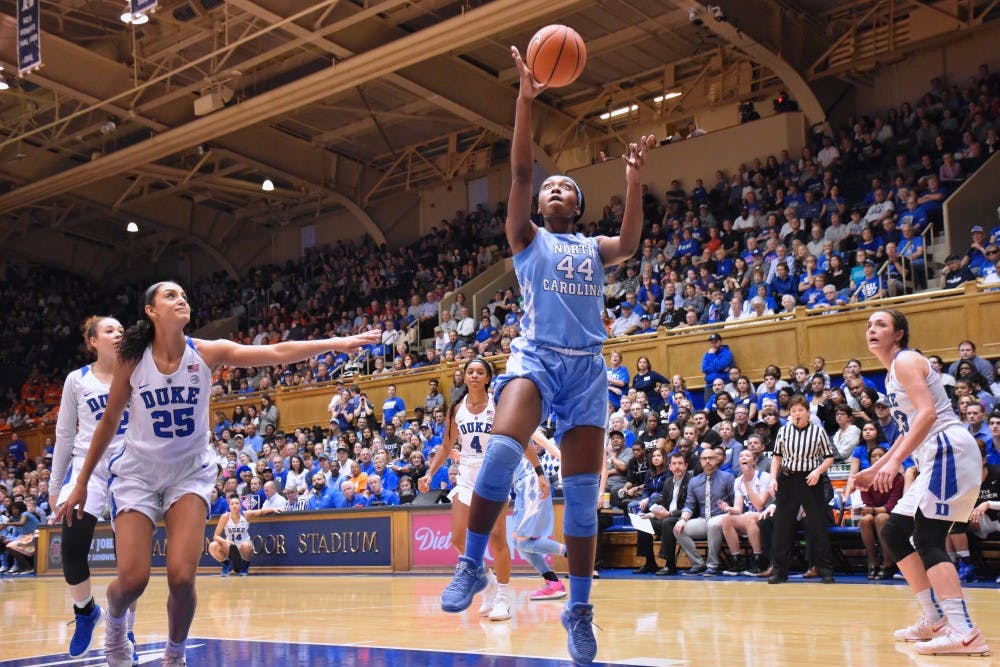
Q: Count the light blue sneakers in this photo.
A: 2